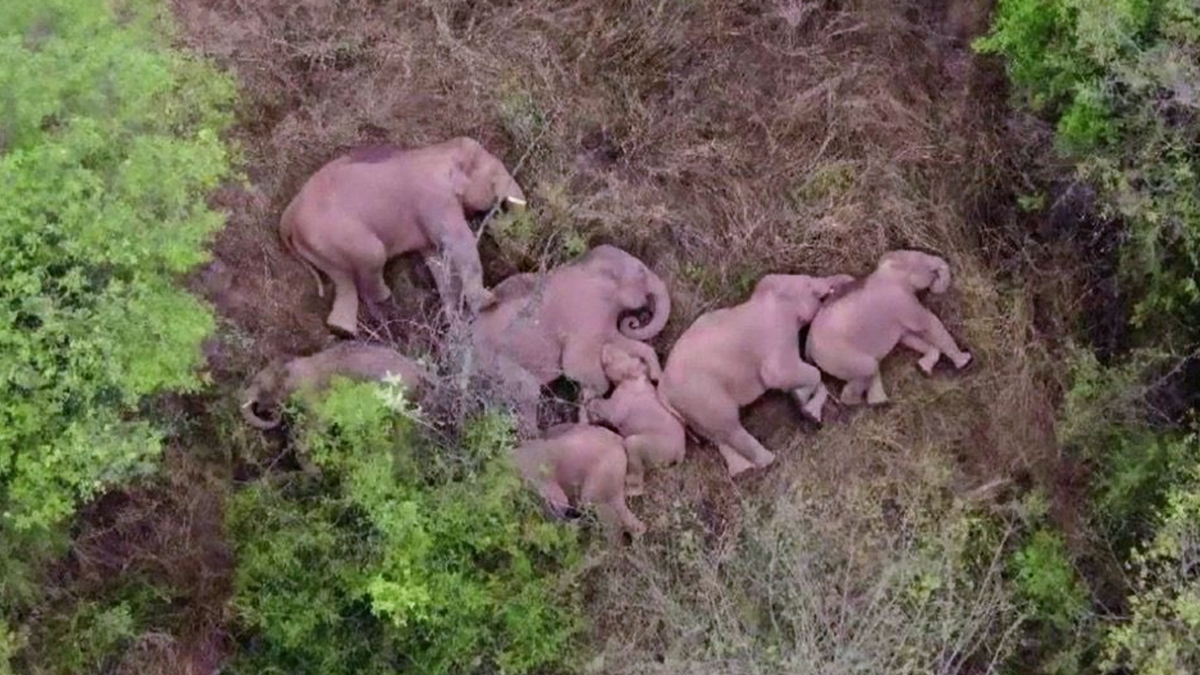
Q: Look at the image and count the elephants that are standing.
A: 0